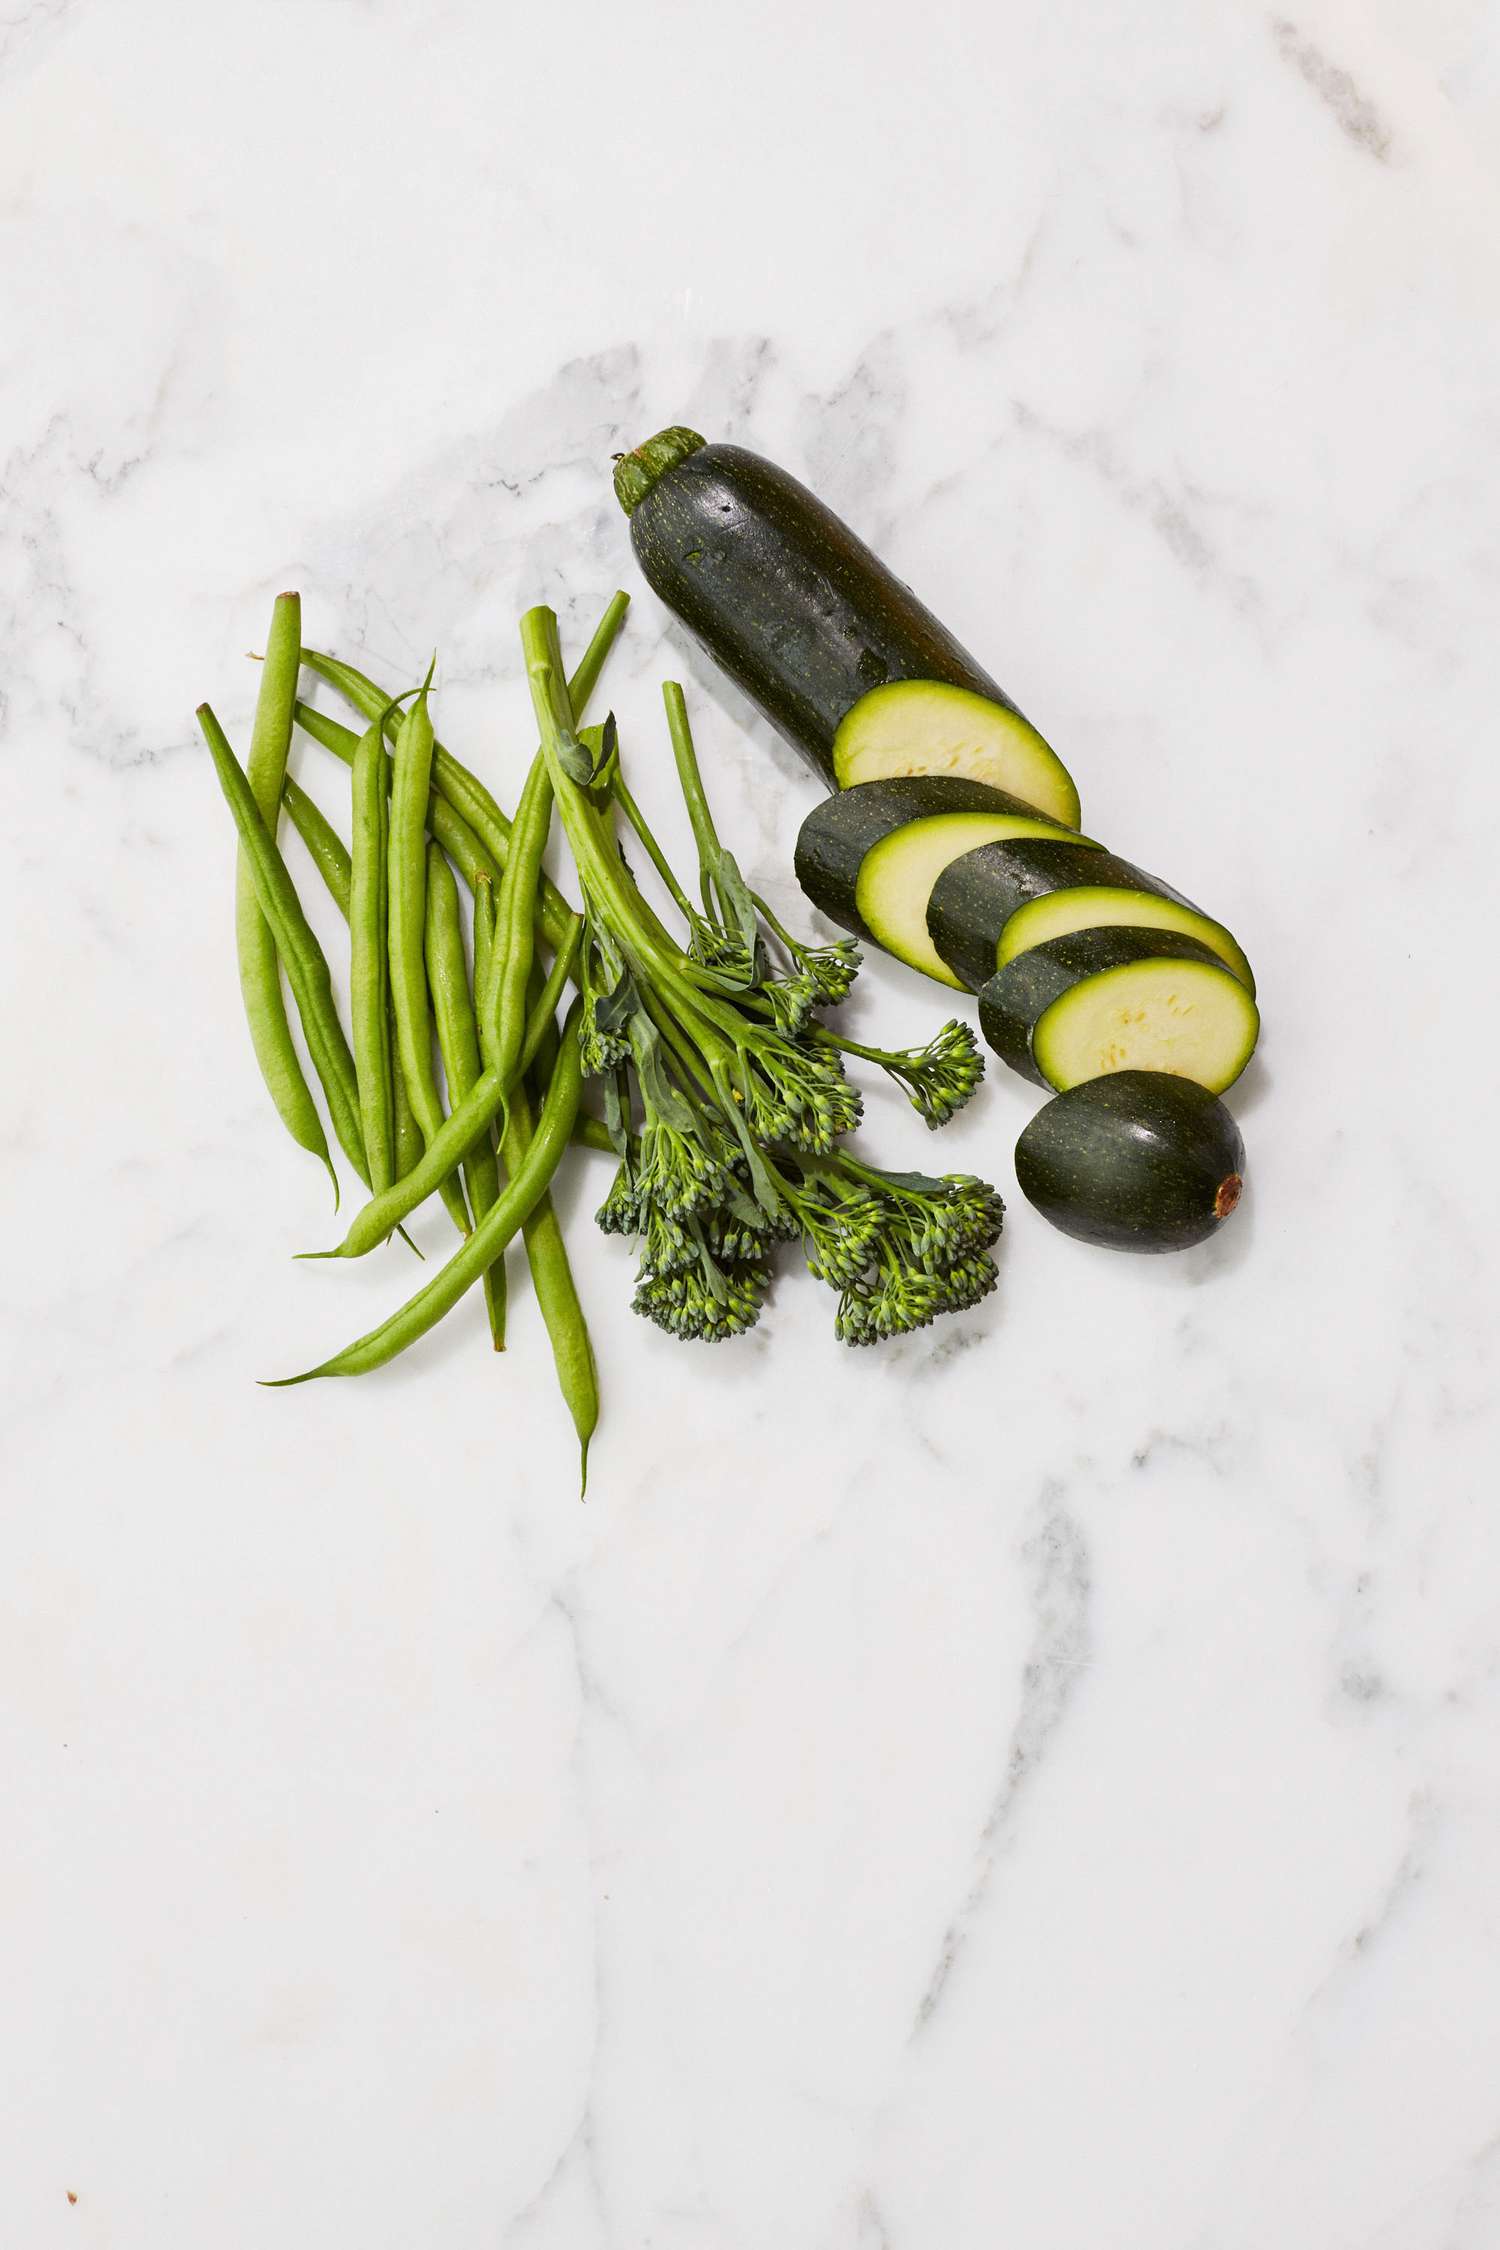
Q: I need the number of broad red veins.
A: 0